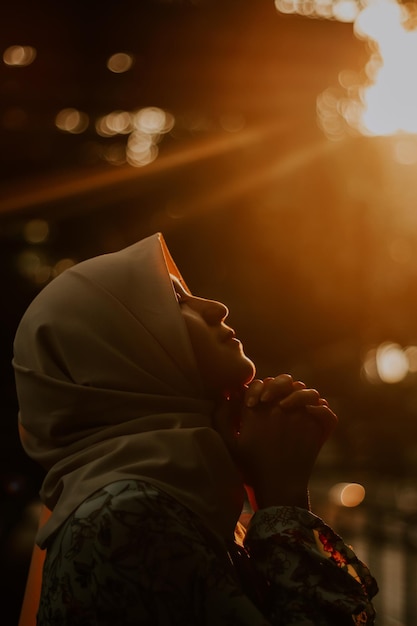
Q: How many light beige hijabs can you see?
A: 1